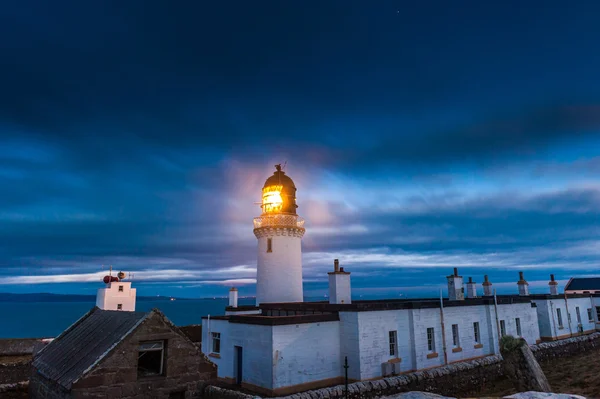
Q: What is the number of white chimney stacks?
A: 7